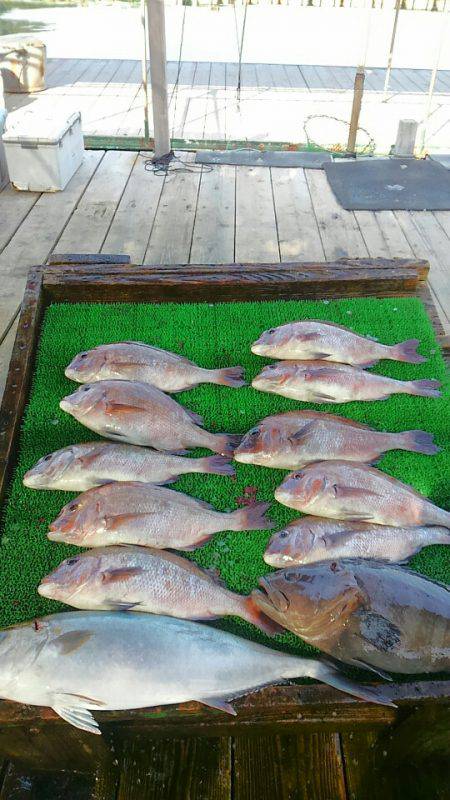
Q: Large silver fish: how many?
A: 1